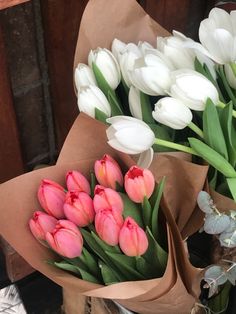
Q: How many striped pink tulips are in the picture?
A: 0